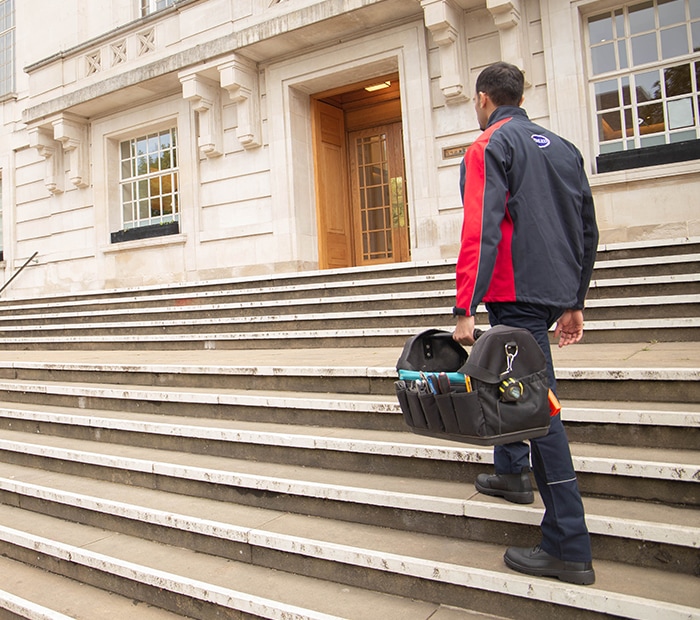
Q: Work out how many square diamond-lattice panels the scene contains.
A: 3